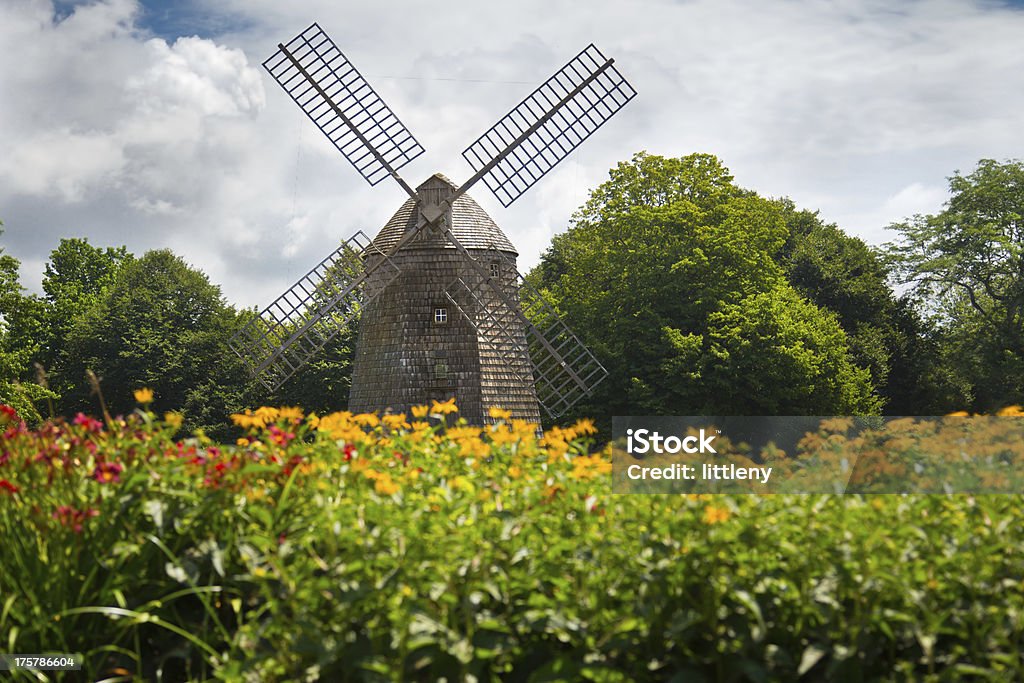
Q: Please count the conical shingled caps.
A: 1